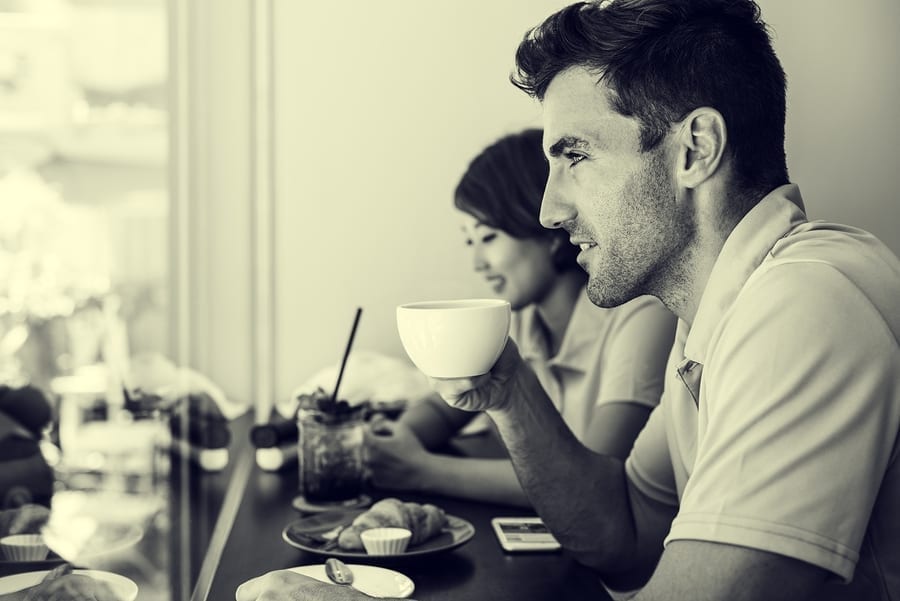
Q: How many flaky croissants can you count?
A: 1